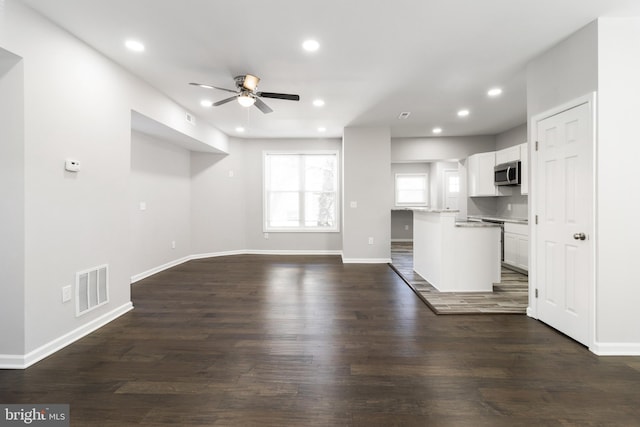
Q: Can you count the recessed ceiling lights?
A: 9